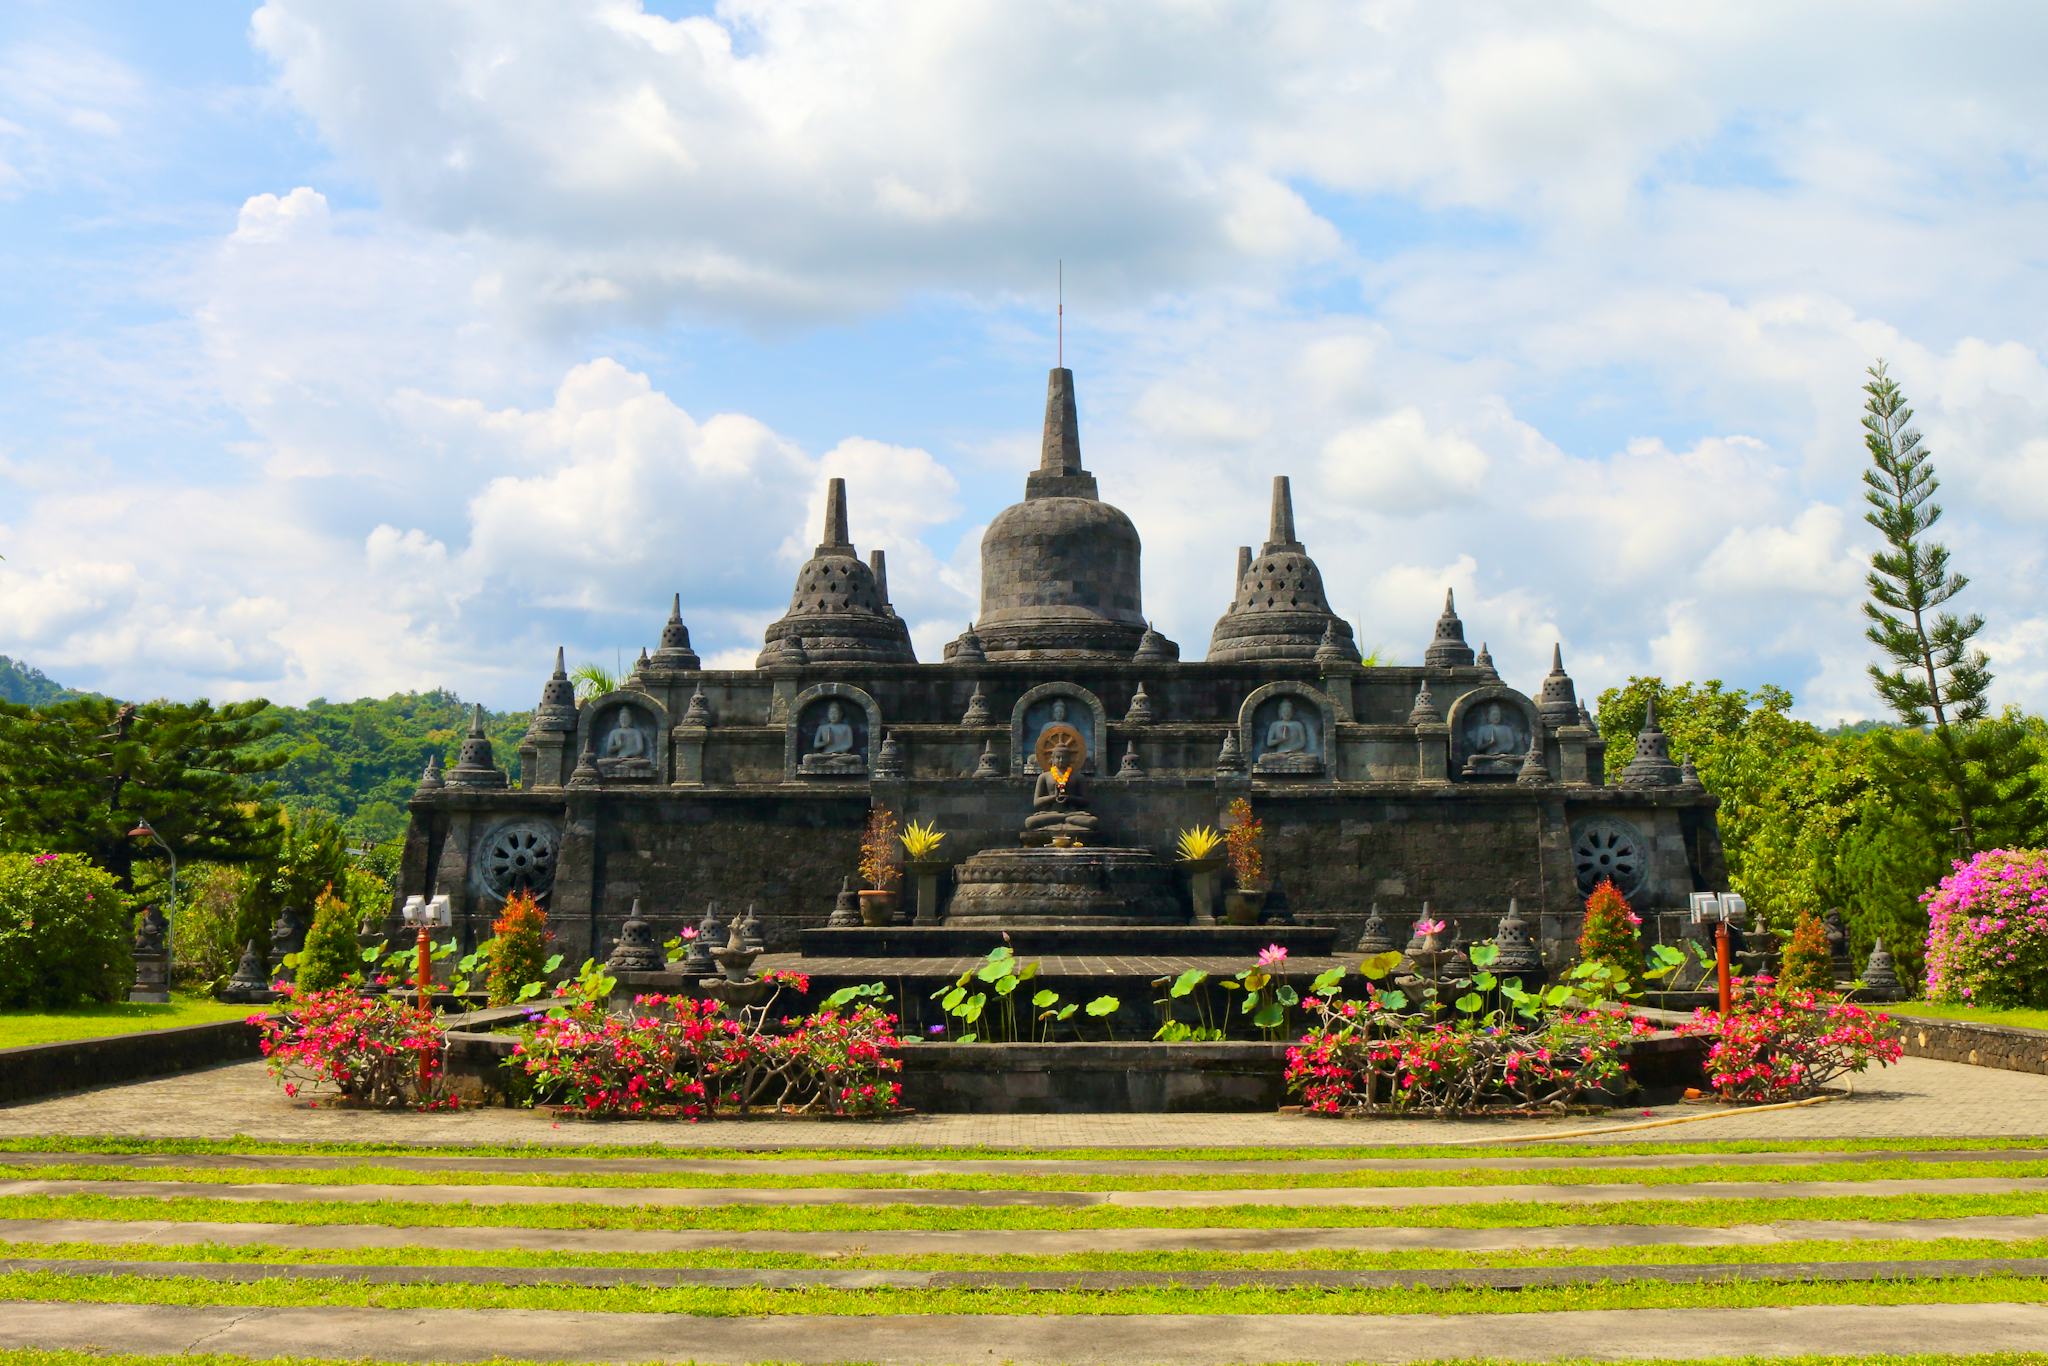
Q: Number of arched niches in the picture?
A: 5